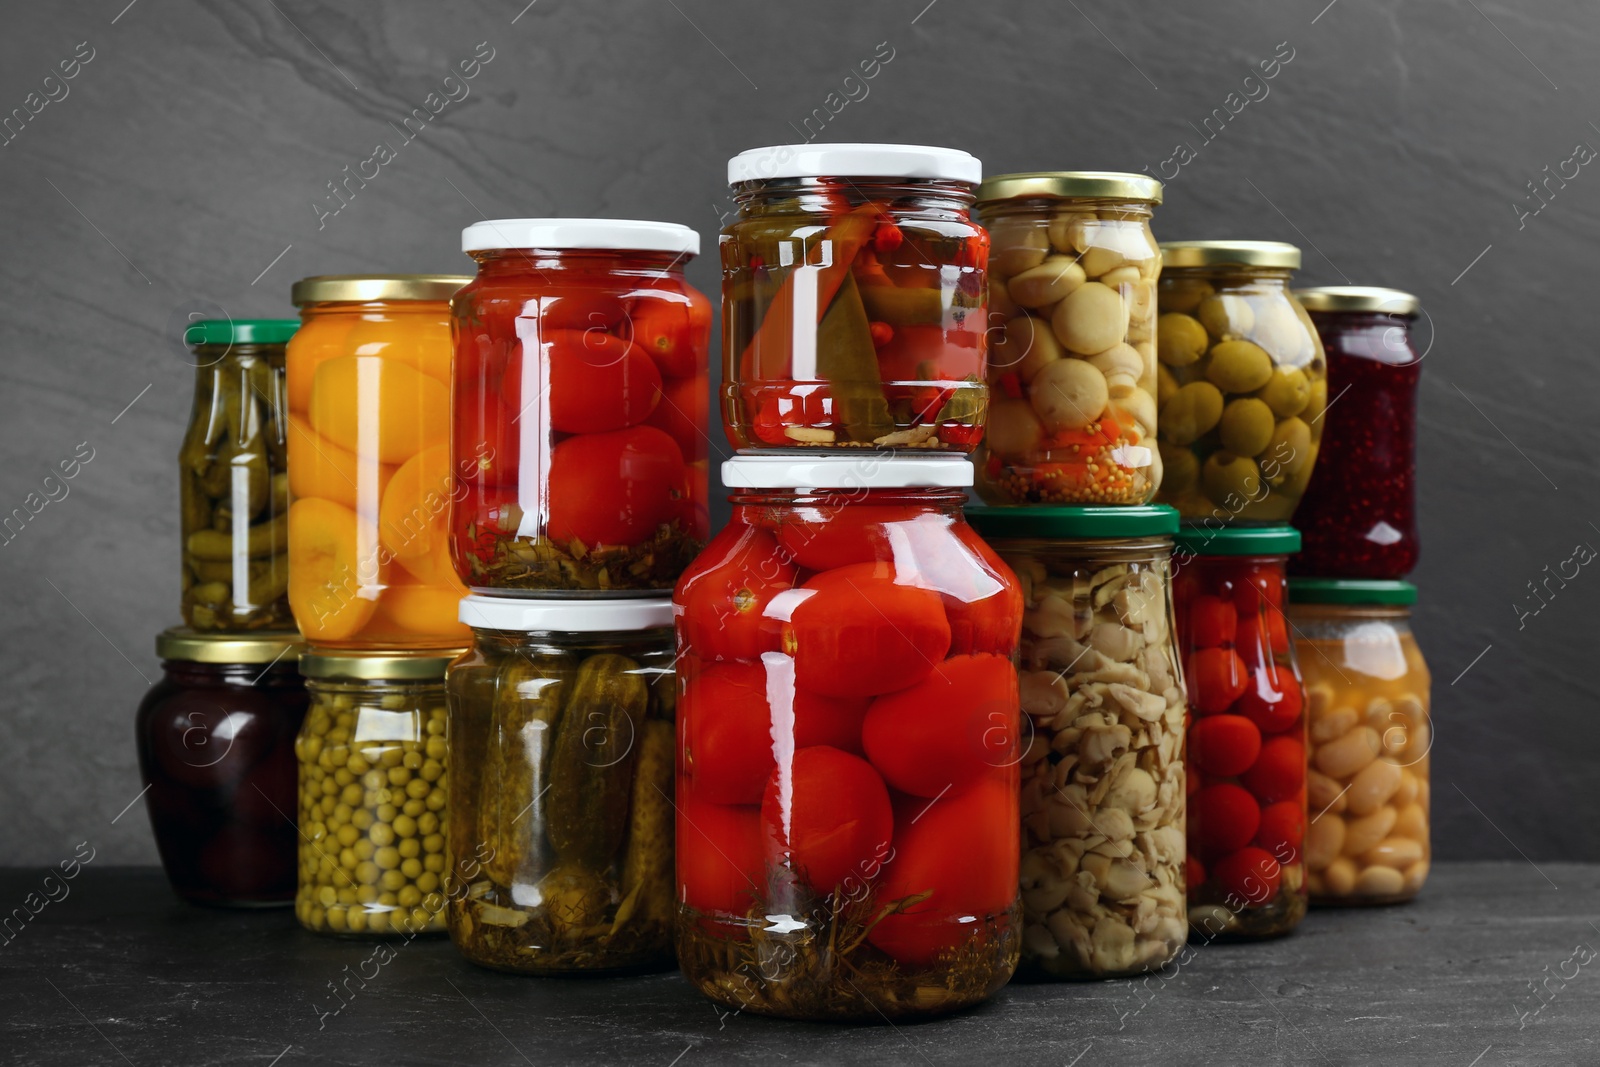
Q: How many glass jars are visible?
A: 14